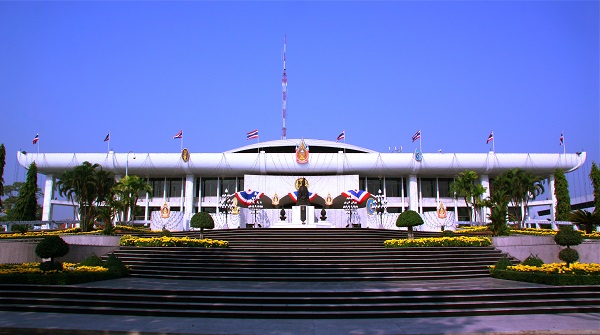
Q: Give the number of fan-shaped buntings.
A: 3